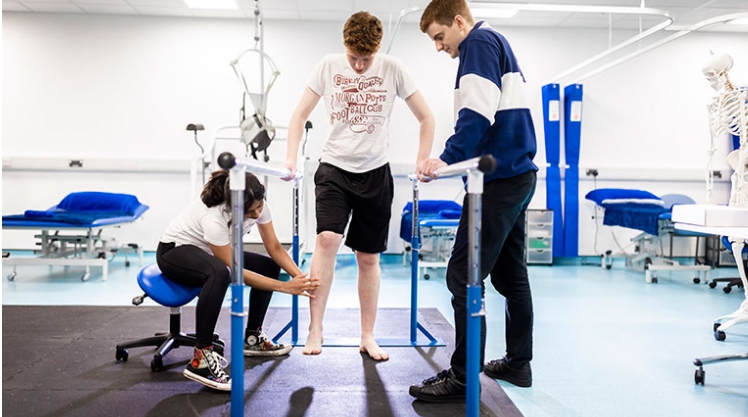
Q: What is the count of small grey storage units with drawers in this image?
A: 1